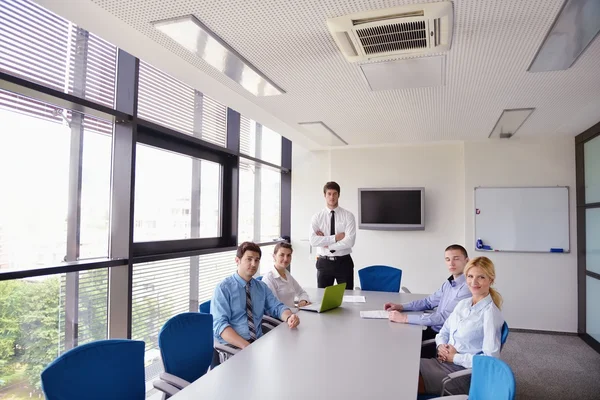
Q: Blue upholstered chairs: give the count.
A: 7